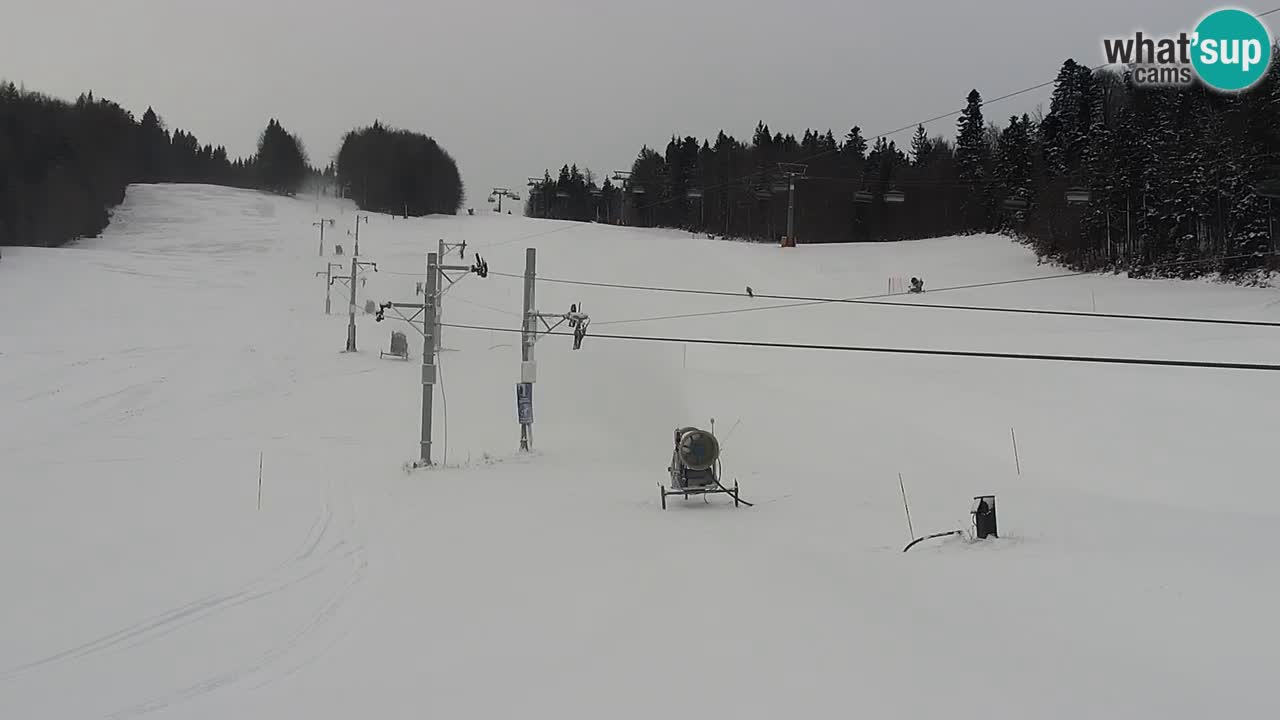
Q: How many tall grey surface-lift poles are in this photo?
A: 7